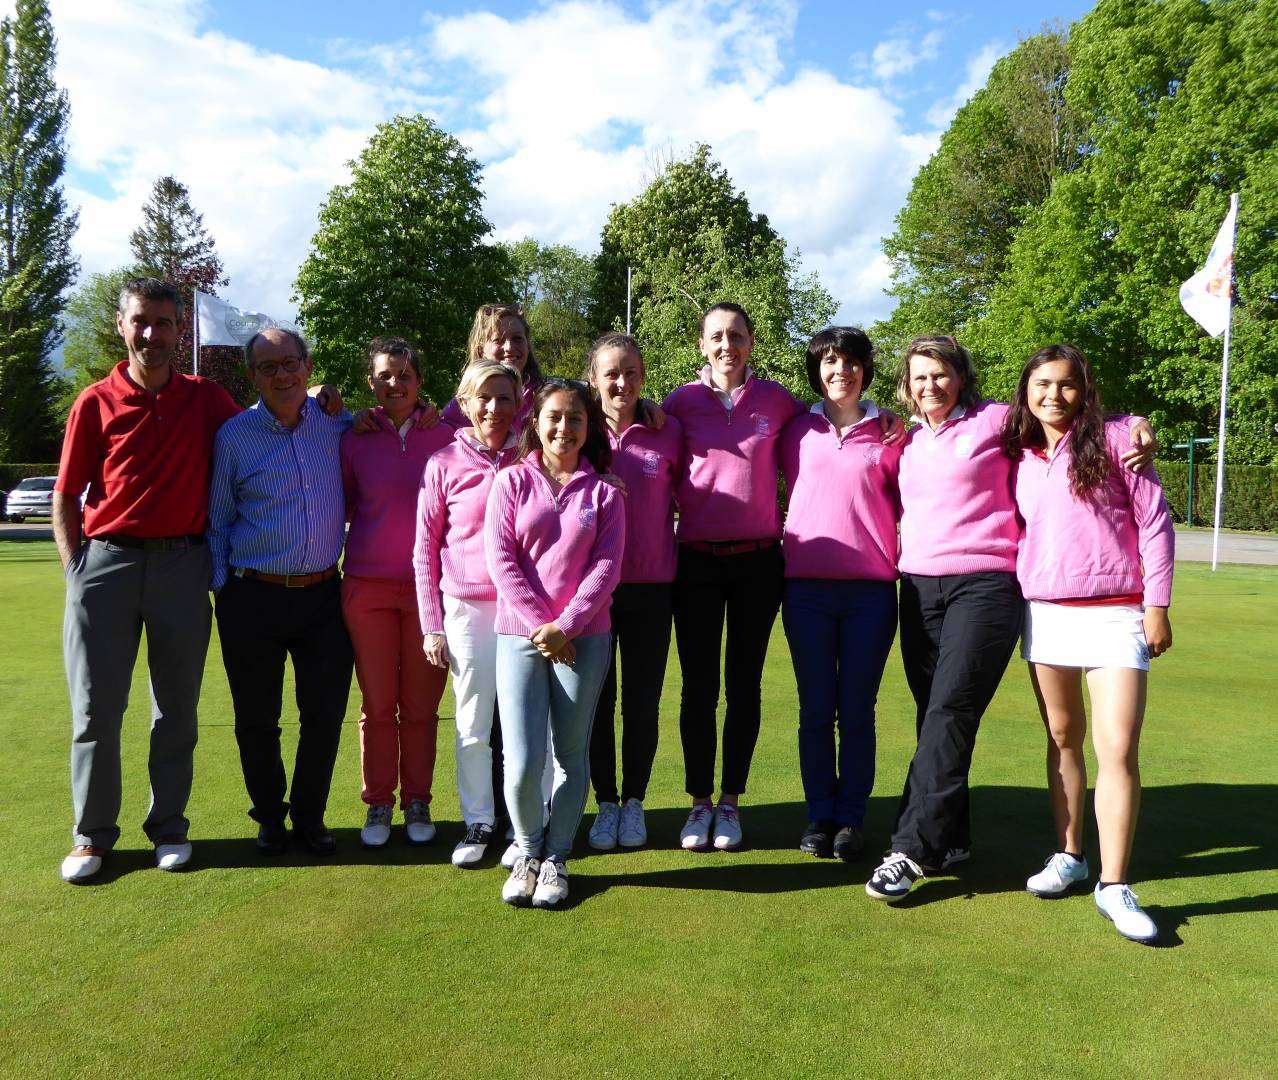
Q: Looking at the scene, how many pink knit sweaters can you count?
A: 9